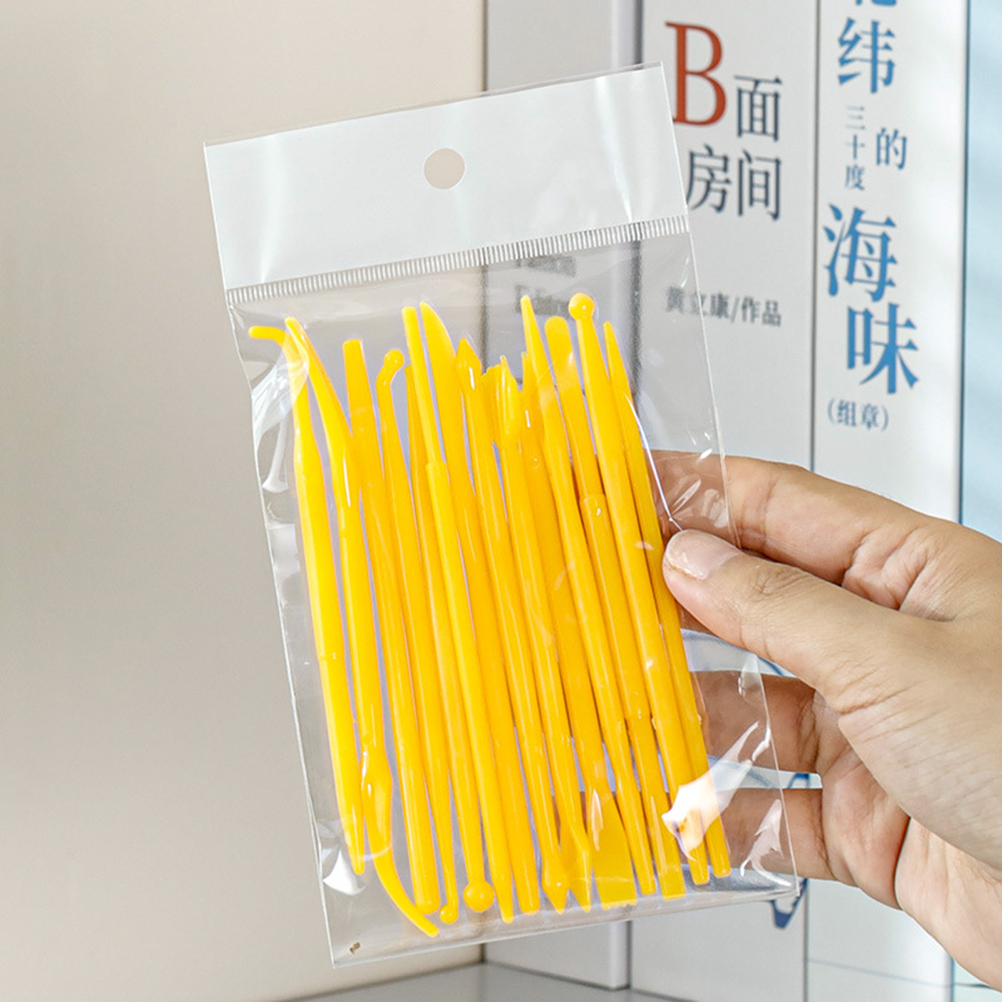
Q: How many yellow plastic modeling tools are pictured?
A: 14